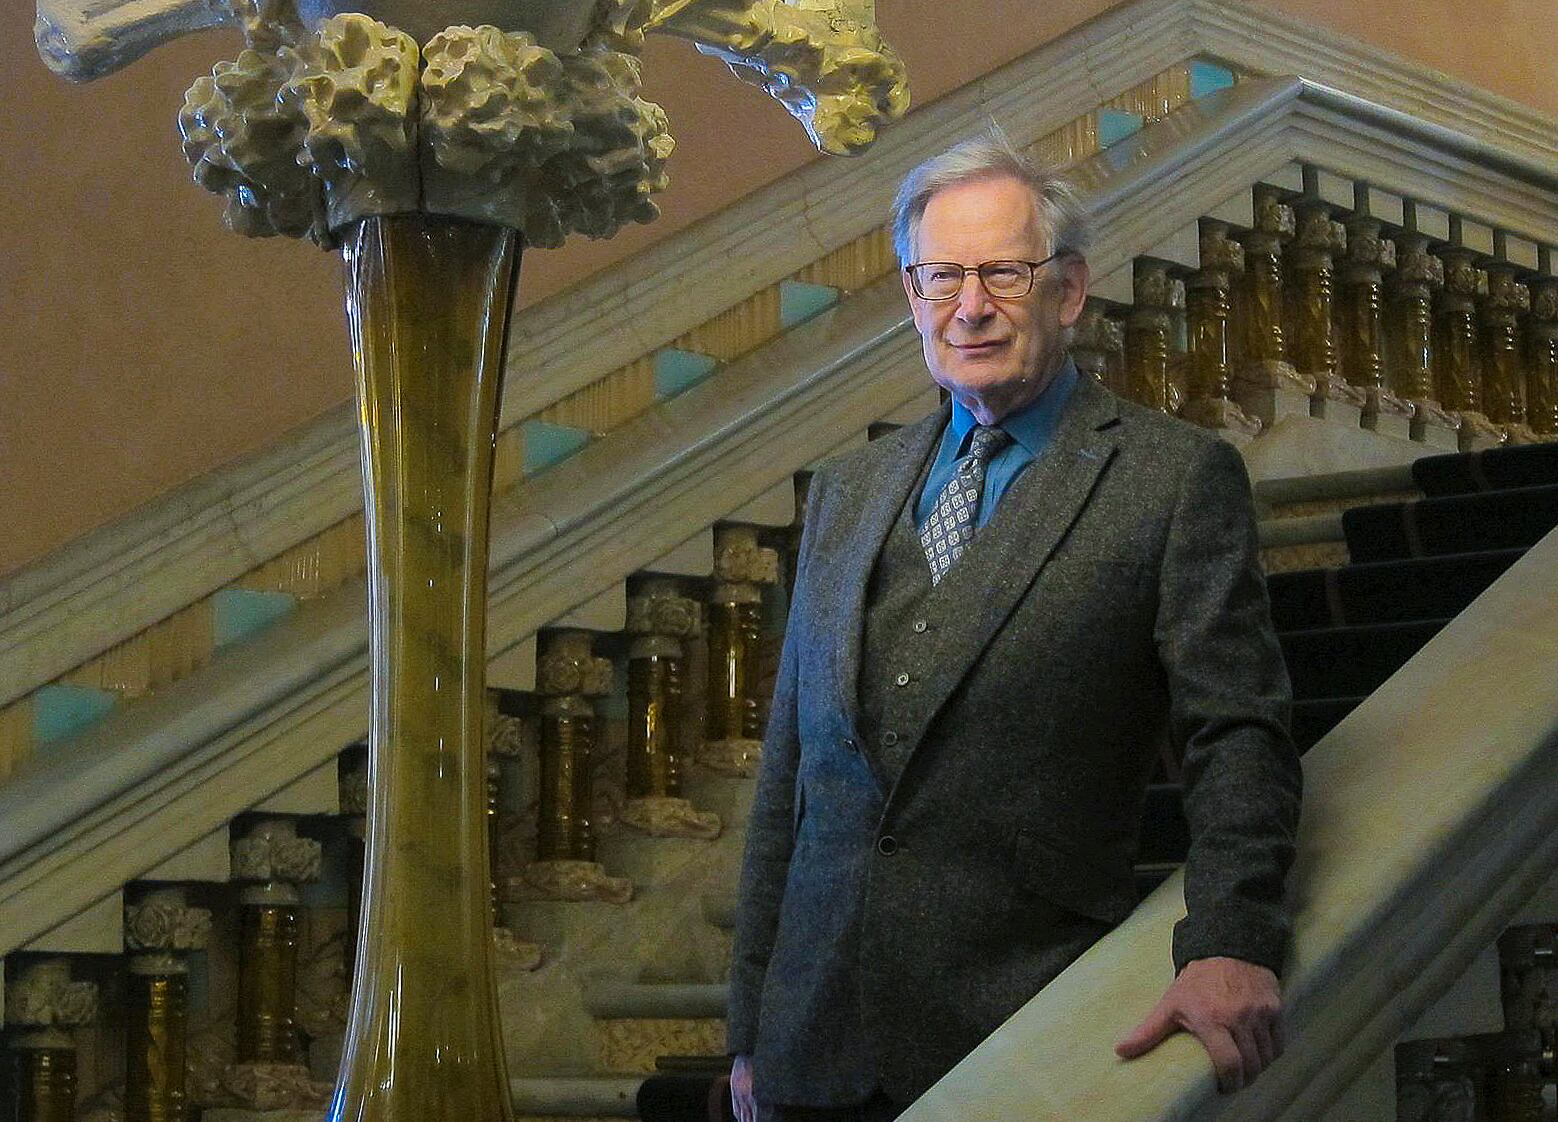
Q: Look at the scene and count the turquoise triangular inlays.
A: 7